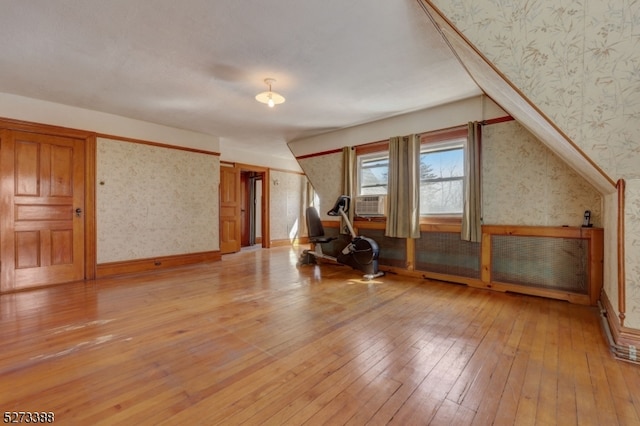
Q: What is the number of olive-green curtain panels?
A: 3